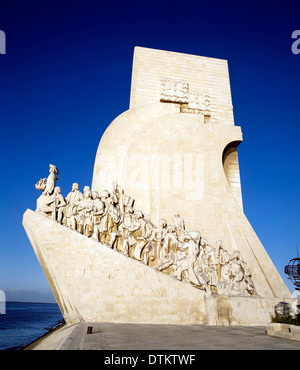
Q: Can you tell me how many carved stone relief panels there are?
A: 2